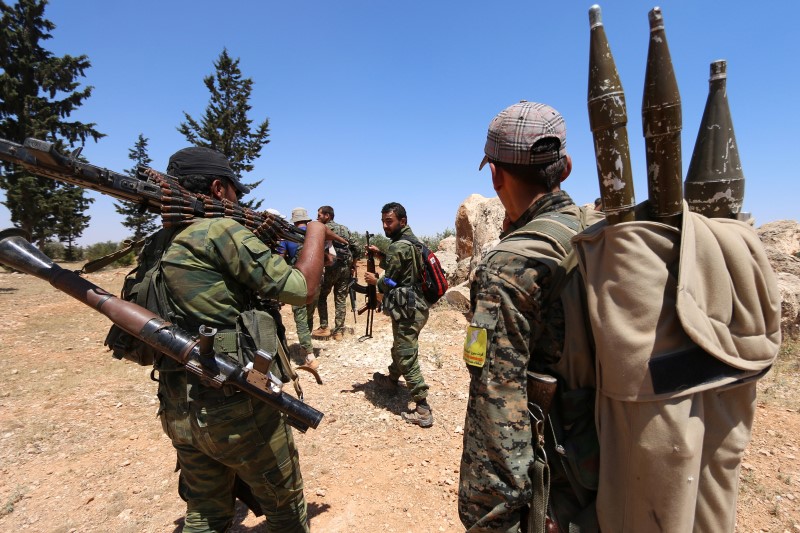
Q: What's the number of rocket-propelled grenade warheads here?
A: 3